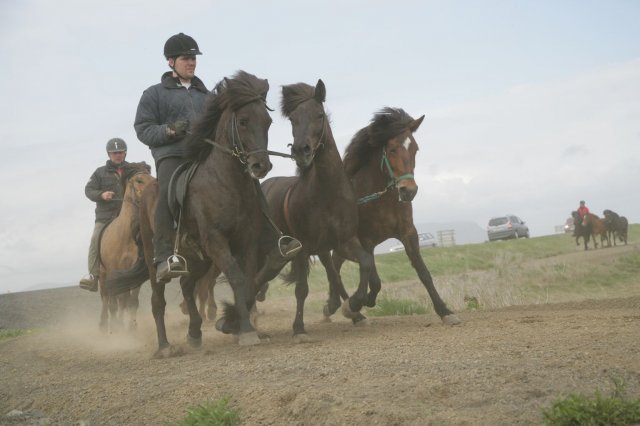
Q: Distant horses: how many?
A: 3